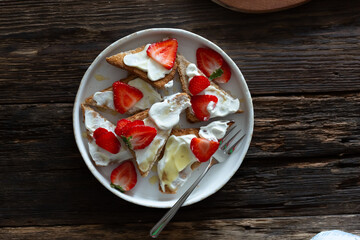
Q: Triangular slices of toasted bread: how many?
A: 6